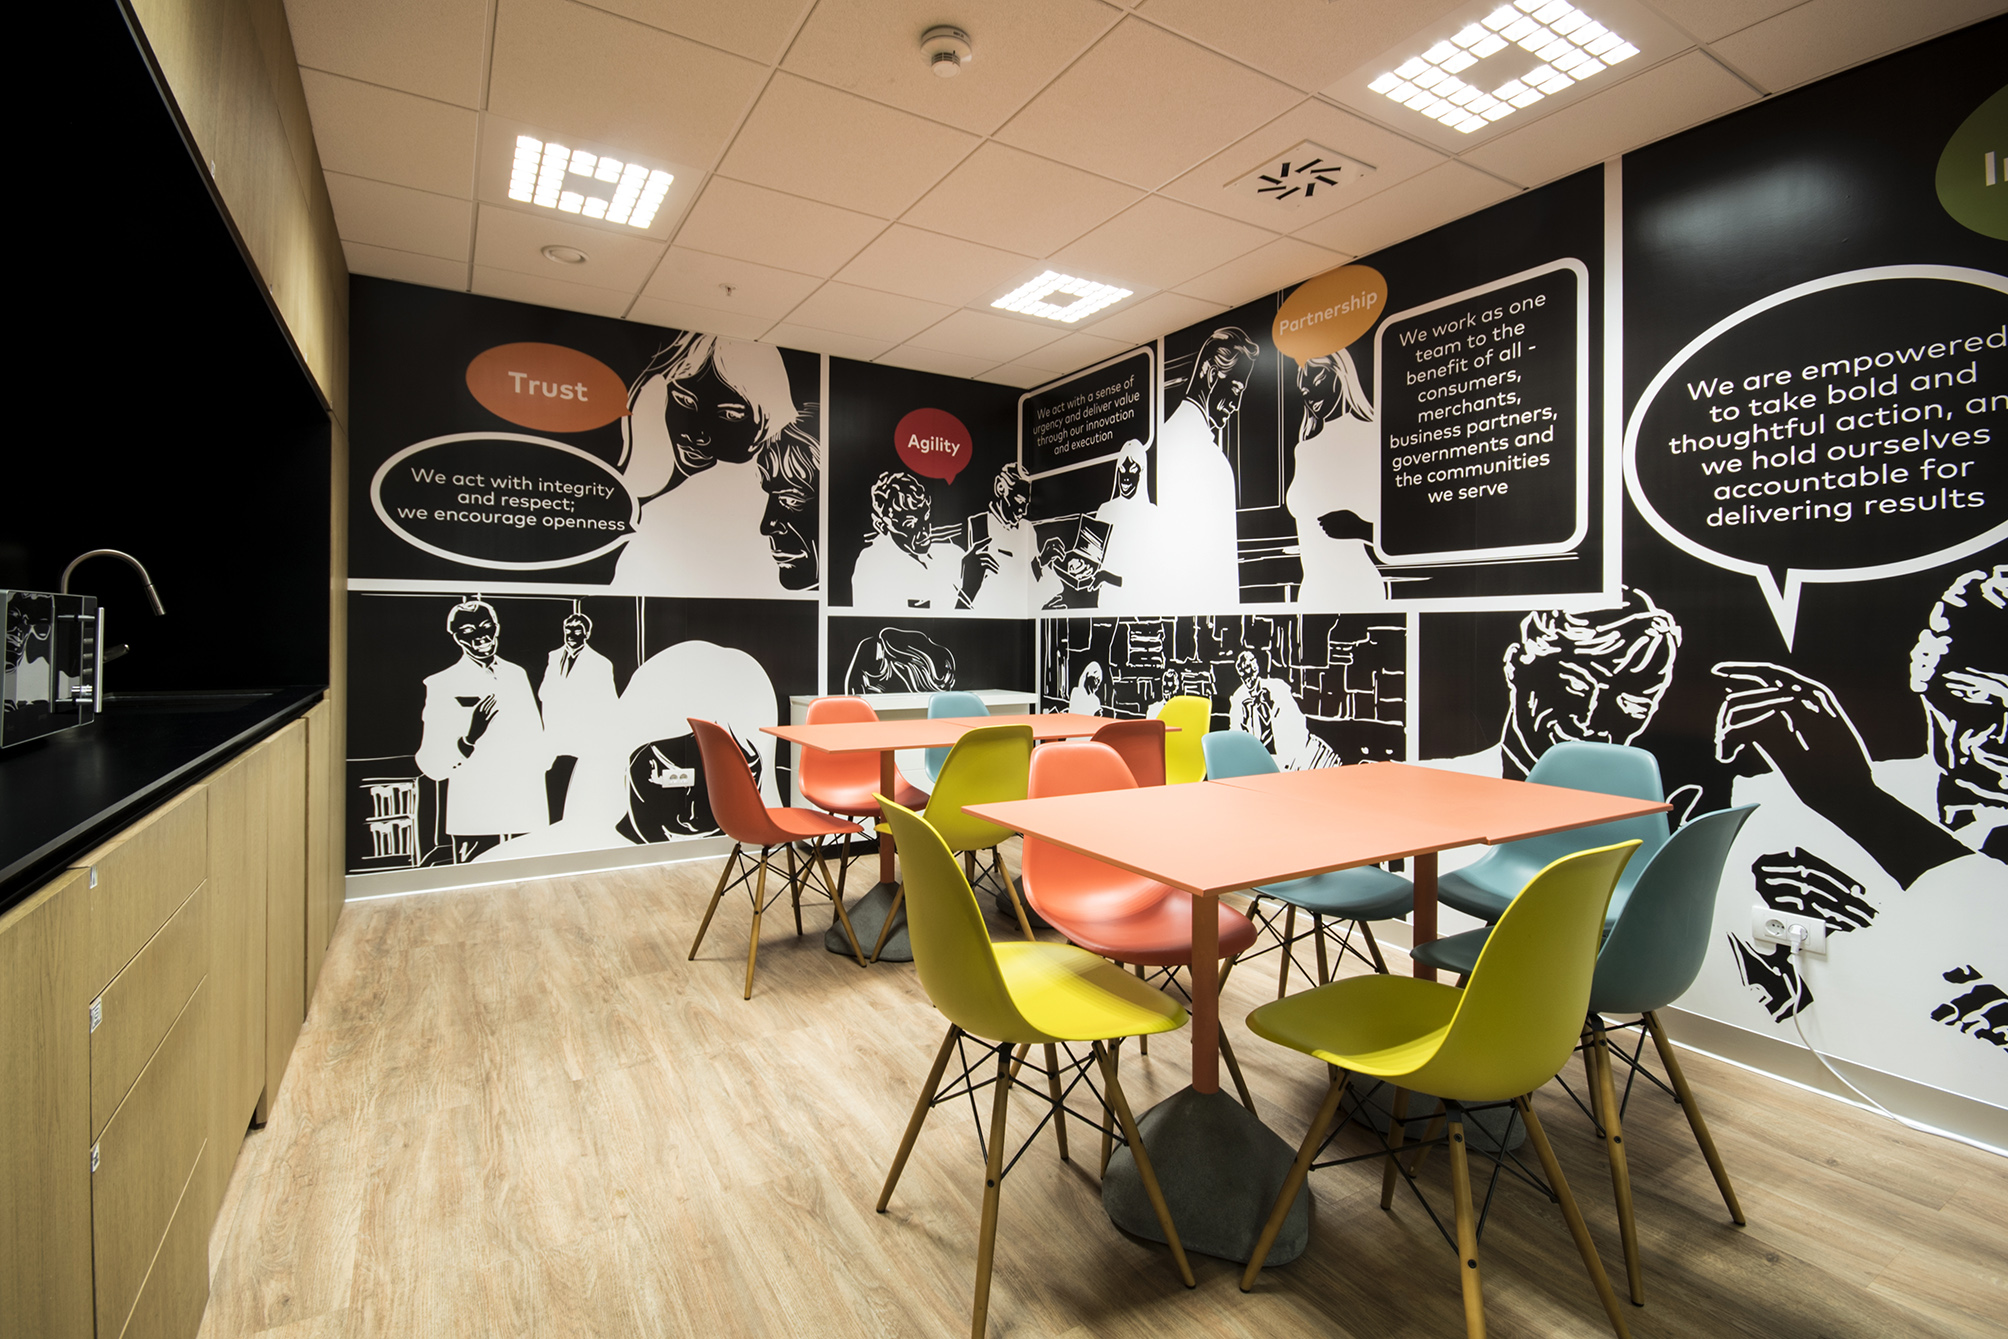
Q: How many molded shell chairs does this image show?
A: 12